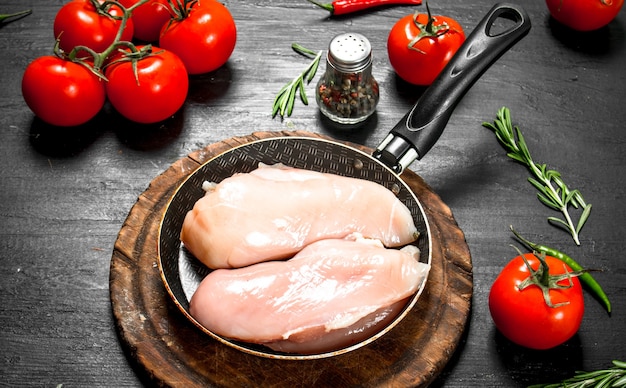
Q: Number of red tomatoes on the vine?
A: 5